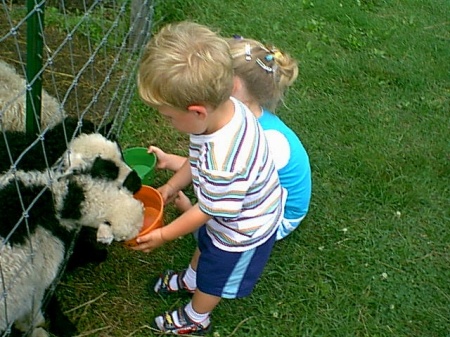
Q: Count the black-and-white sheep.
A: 2